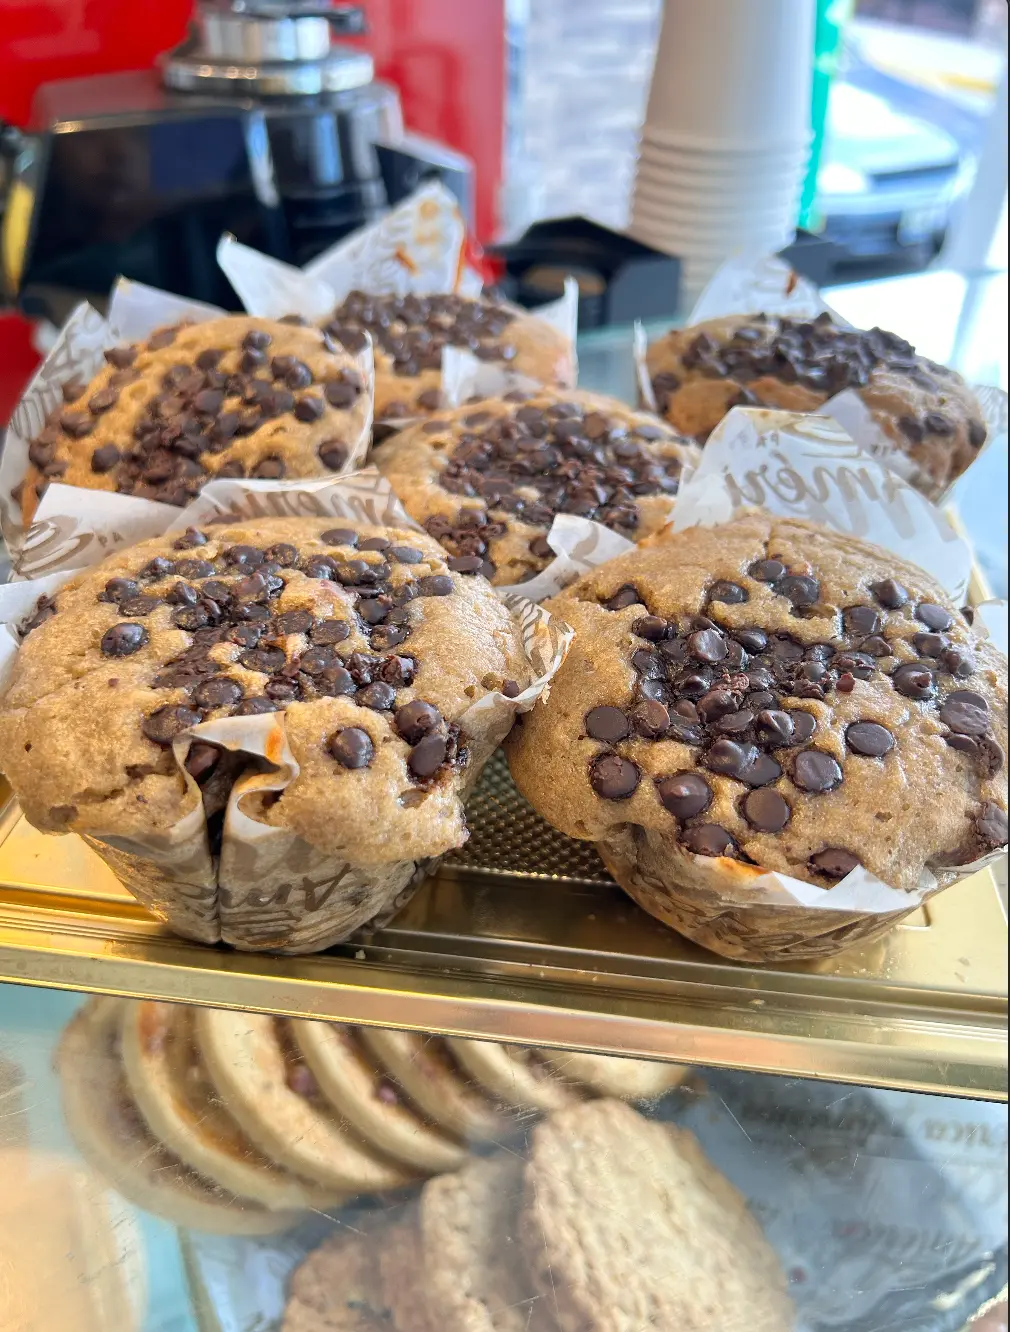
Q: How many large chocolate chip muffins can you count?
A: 6